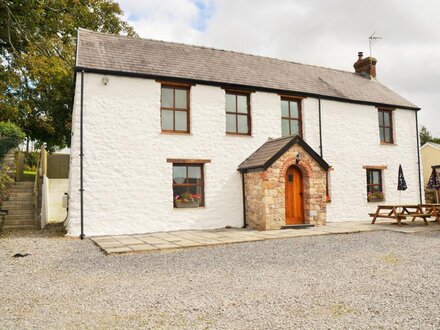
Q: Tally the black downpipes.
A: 4